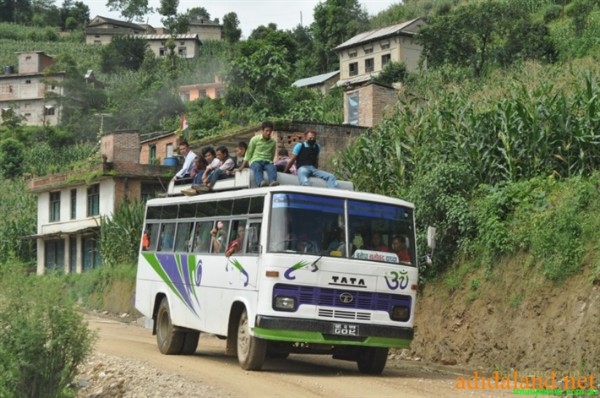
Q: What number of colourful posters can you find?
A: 1